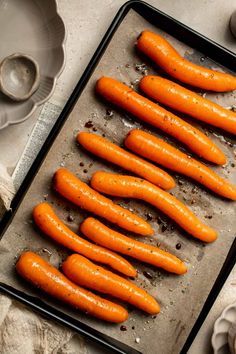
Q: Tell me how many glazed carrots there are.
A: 11